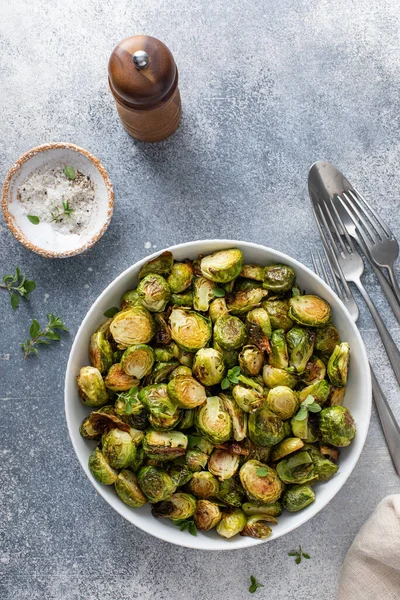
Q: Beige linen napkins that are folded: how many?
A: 1